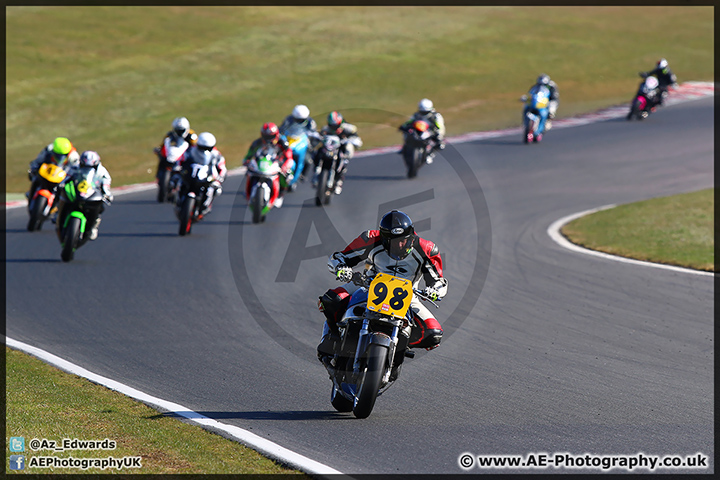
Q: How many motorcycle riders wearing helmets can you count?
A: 11